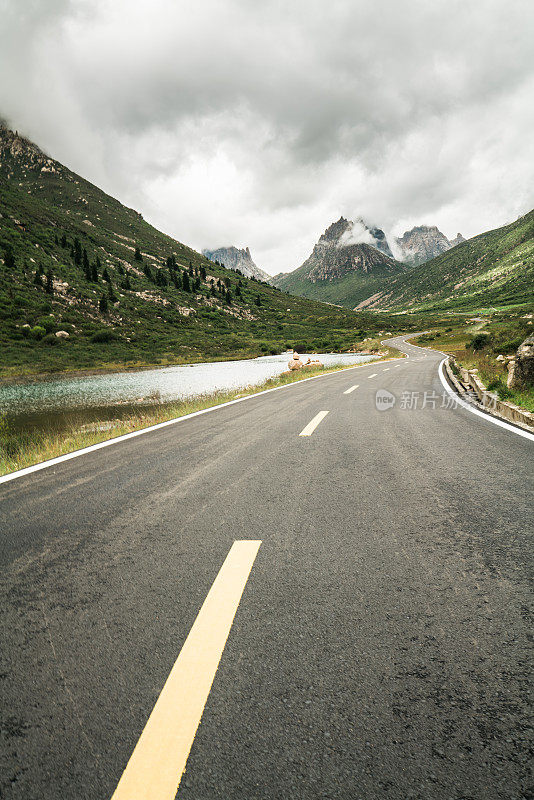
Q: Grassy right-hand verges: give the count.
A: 1